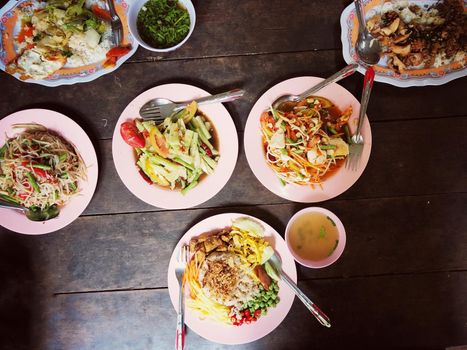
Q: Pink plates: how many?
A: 4